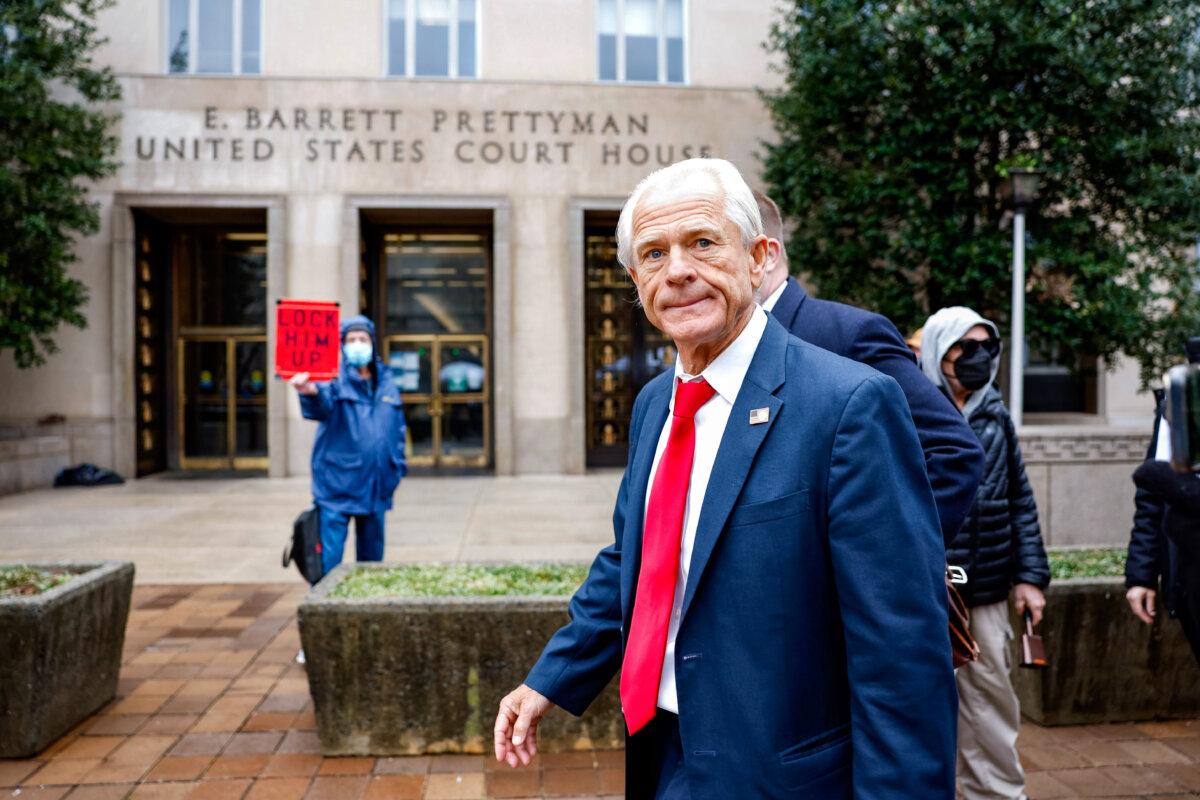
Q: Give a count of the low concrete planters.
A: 3